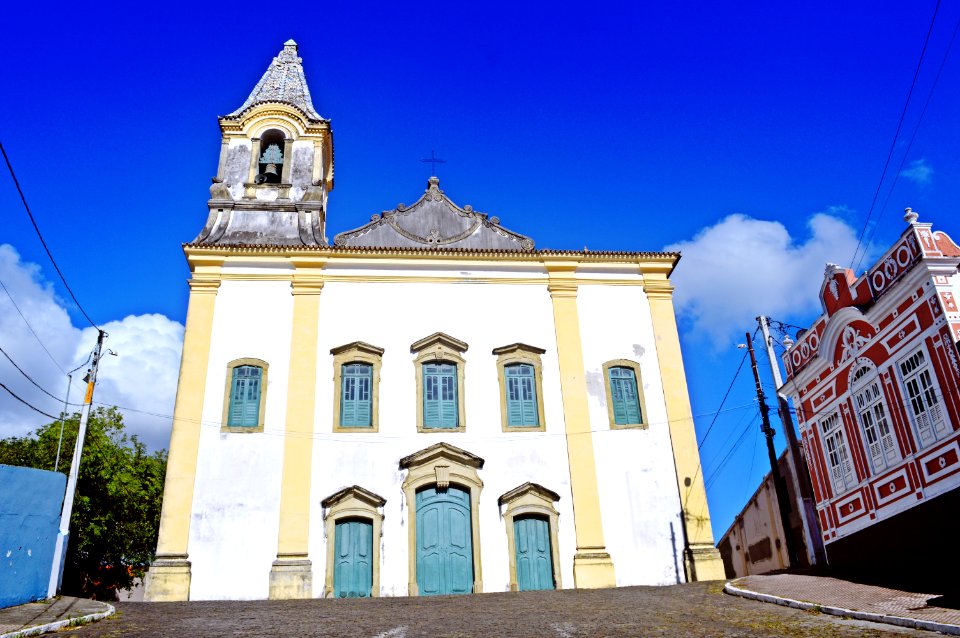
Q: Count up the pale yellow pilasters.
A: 4